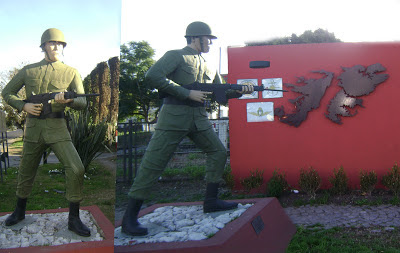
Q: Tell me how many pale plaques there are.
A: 3